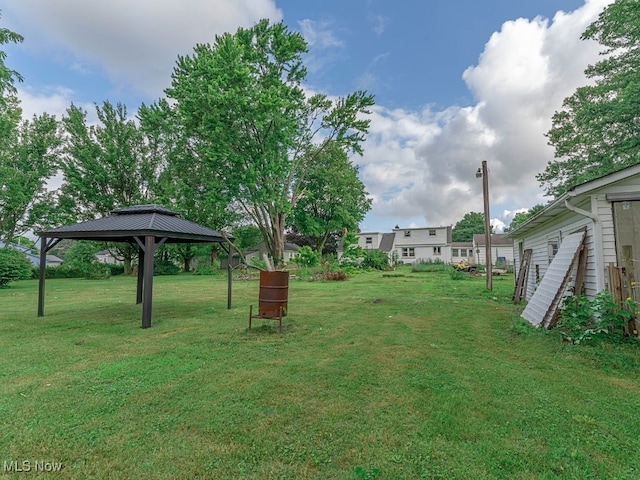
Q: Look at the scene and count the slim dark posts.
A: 4